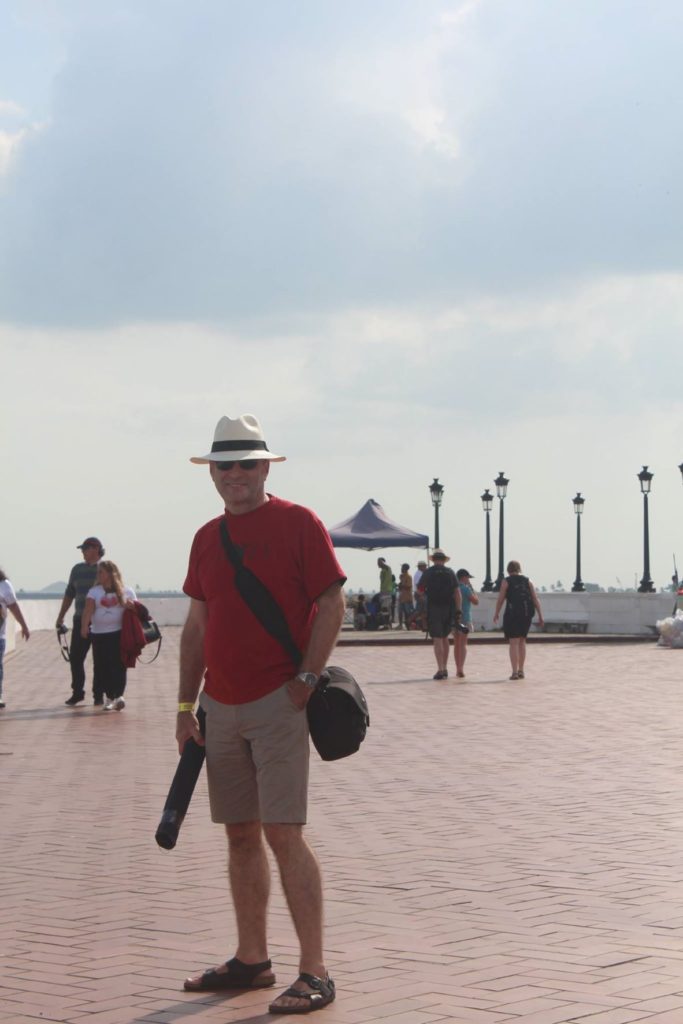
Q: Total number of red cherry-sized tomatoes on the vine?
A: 0